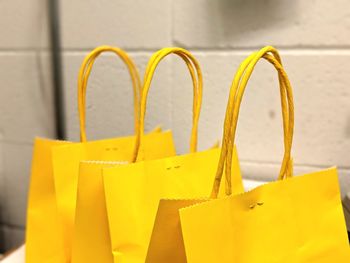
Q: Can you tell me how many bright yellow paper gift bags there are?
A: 3